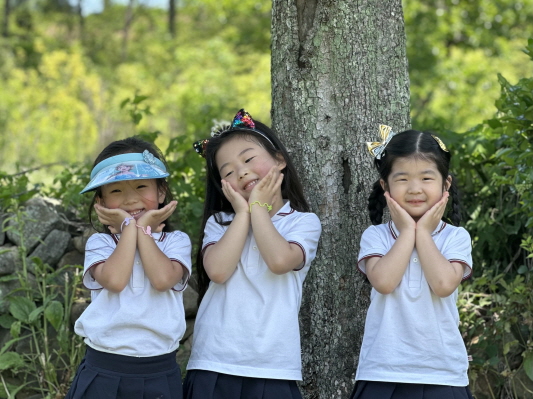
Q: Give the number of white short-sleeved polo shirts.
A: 3